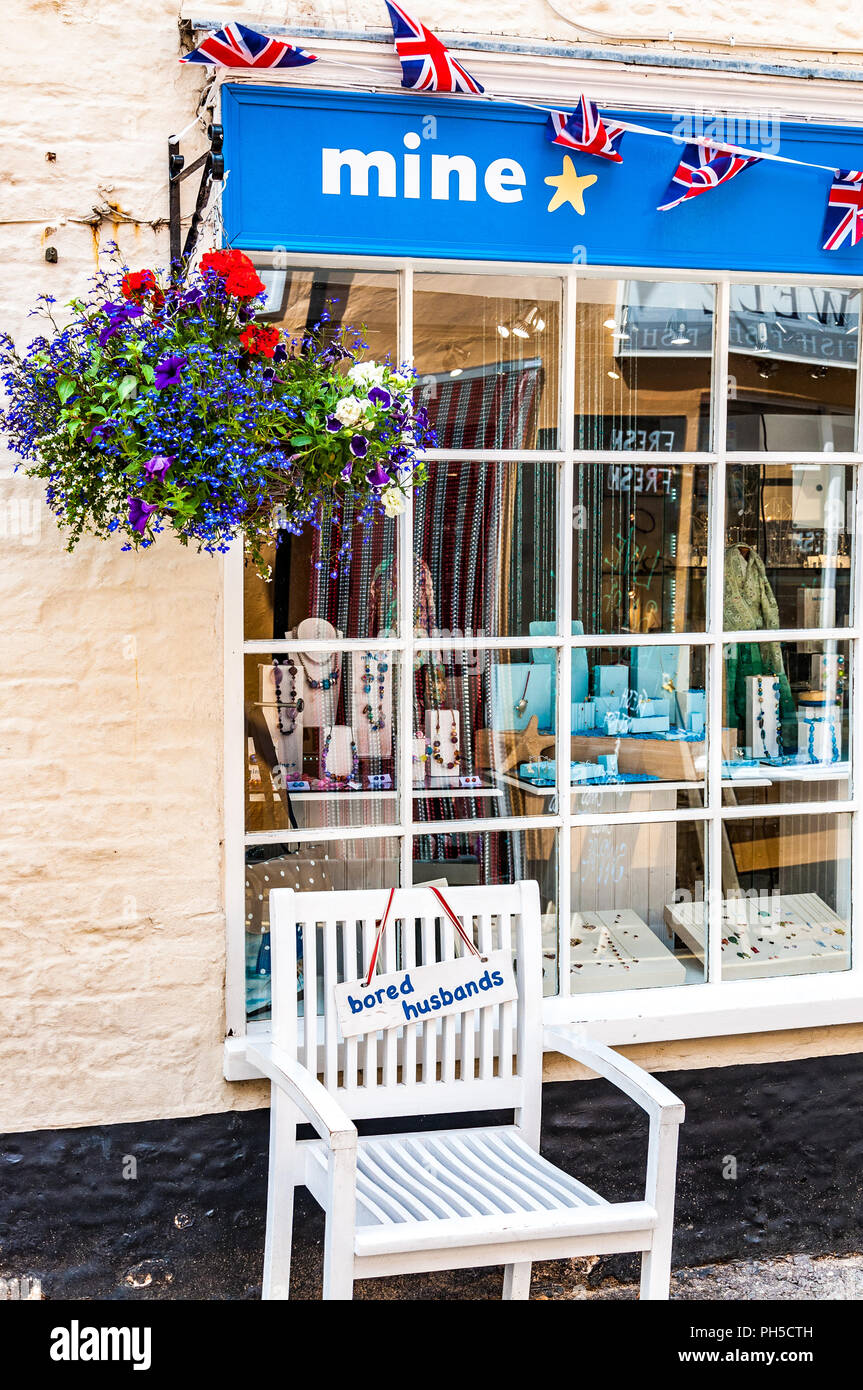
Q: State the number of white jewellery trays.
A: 2